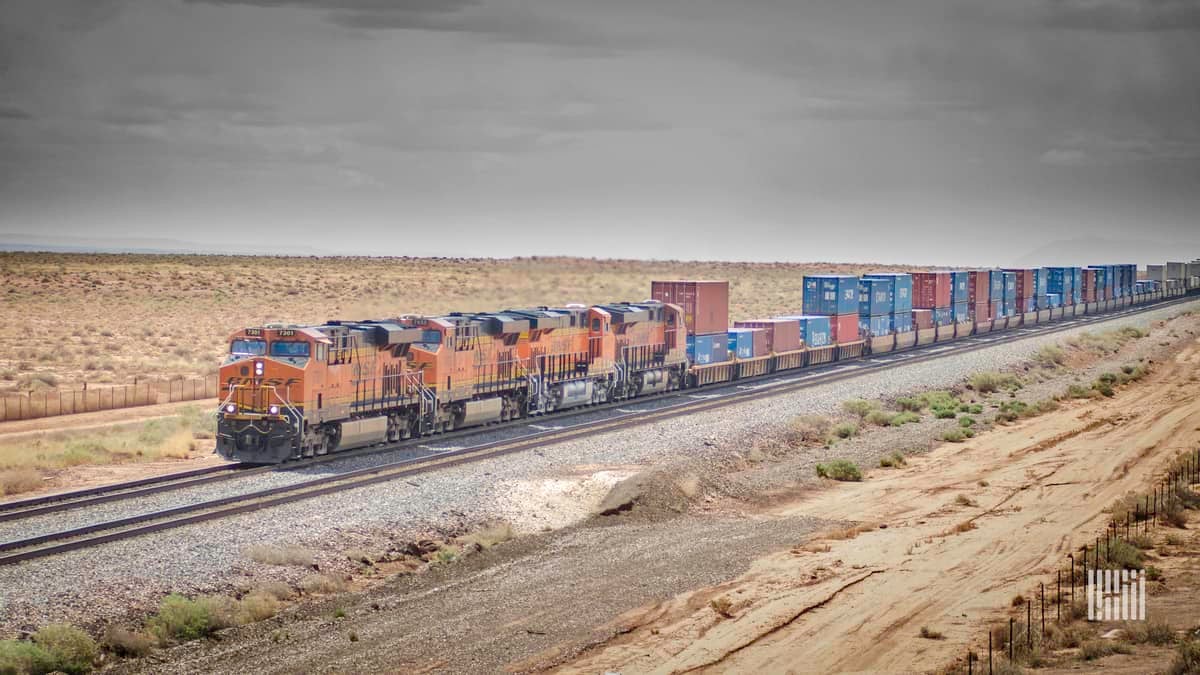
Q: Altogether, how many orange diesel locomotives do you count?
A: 4